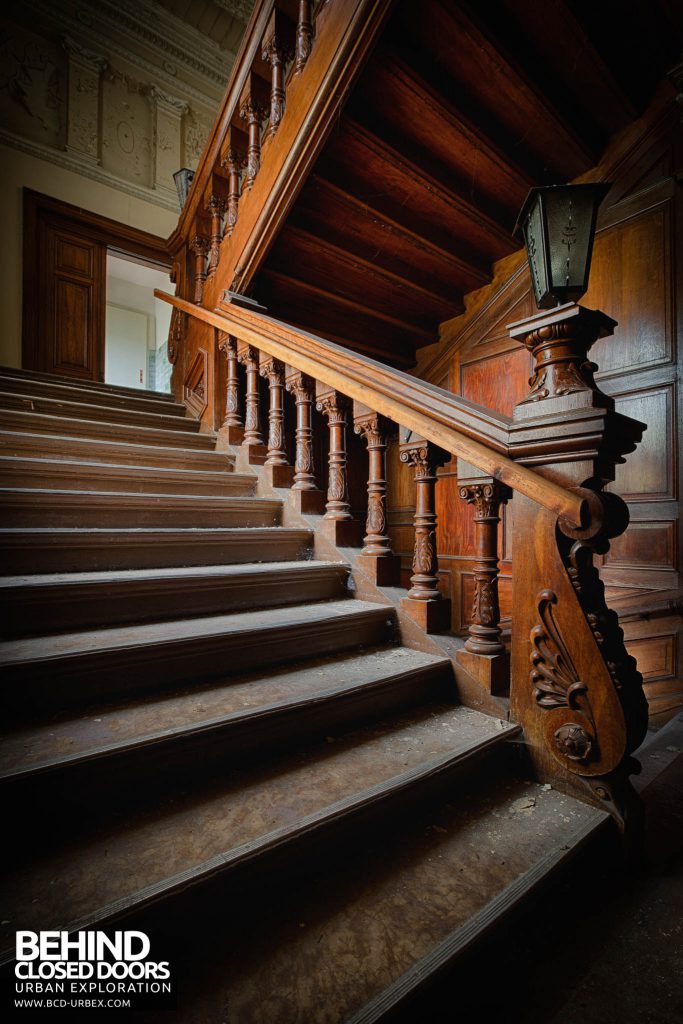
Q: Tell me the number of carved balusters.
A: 14